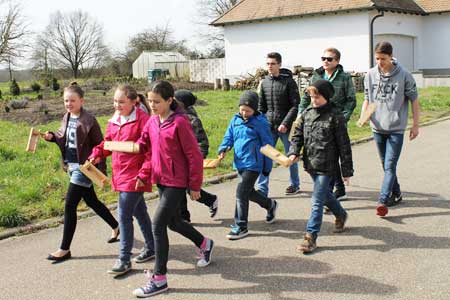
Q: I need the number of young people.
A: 9